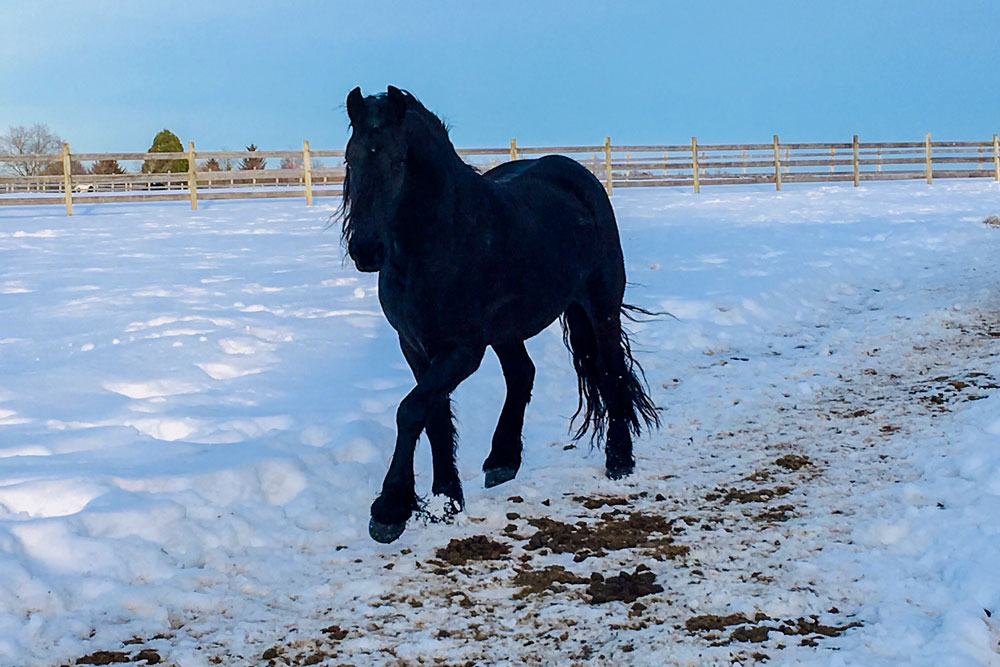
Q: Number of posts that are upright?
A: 10